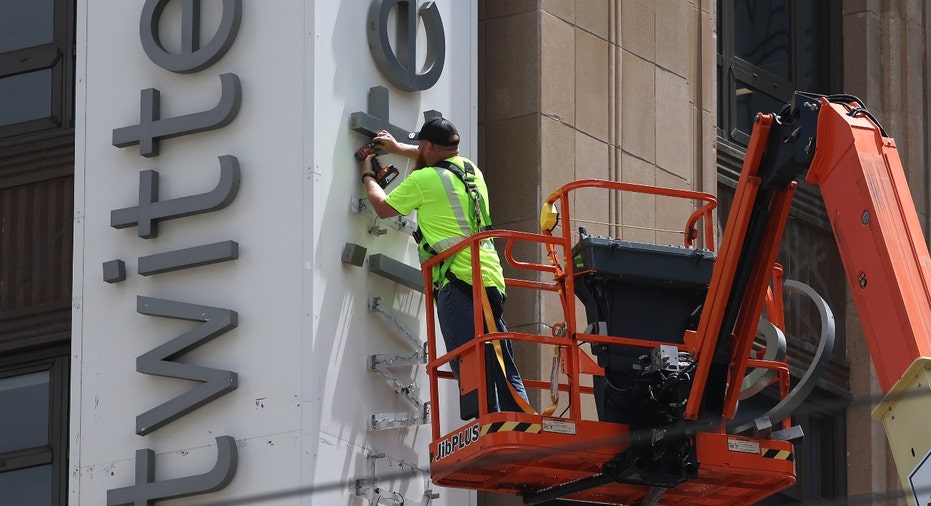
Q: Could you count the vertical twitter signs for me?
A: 2